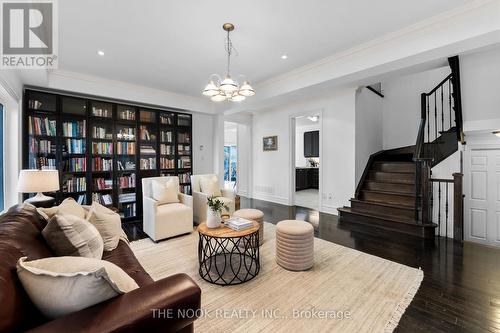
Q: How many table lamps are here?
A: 1